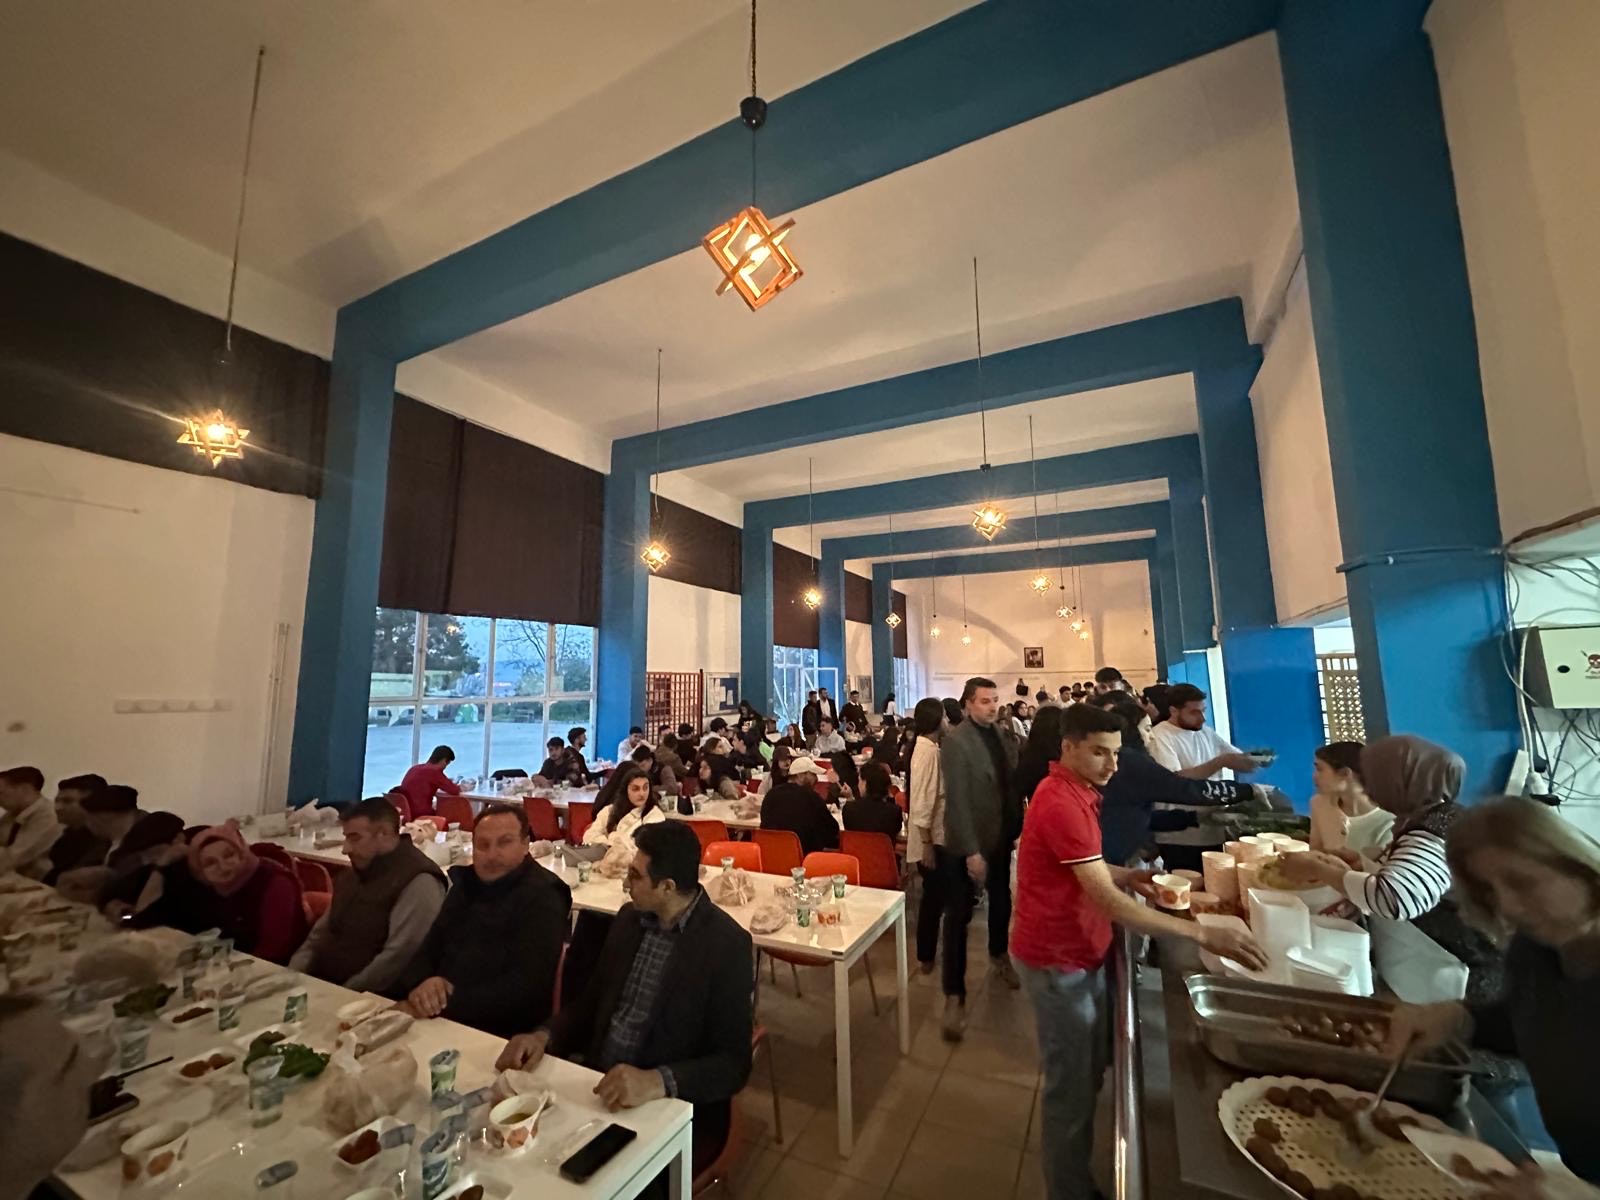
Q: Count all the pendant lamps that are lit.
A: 12